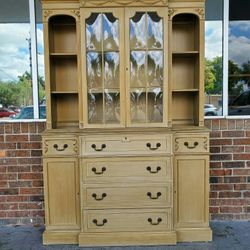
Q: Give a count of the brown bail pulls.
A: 10